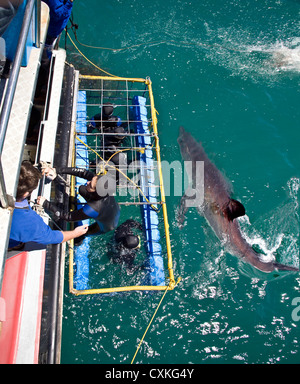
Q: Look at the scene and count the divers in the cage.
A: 5